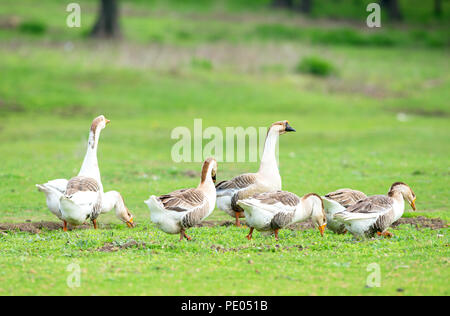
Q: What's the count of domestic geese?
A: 7